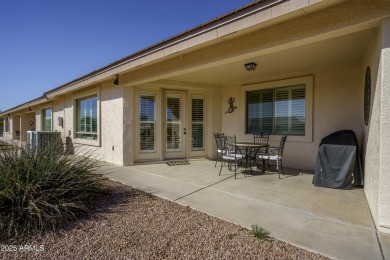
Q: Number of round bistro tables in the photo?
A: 1